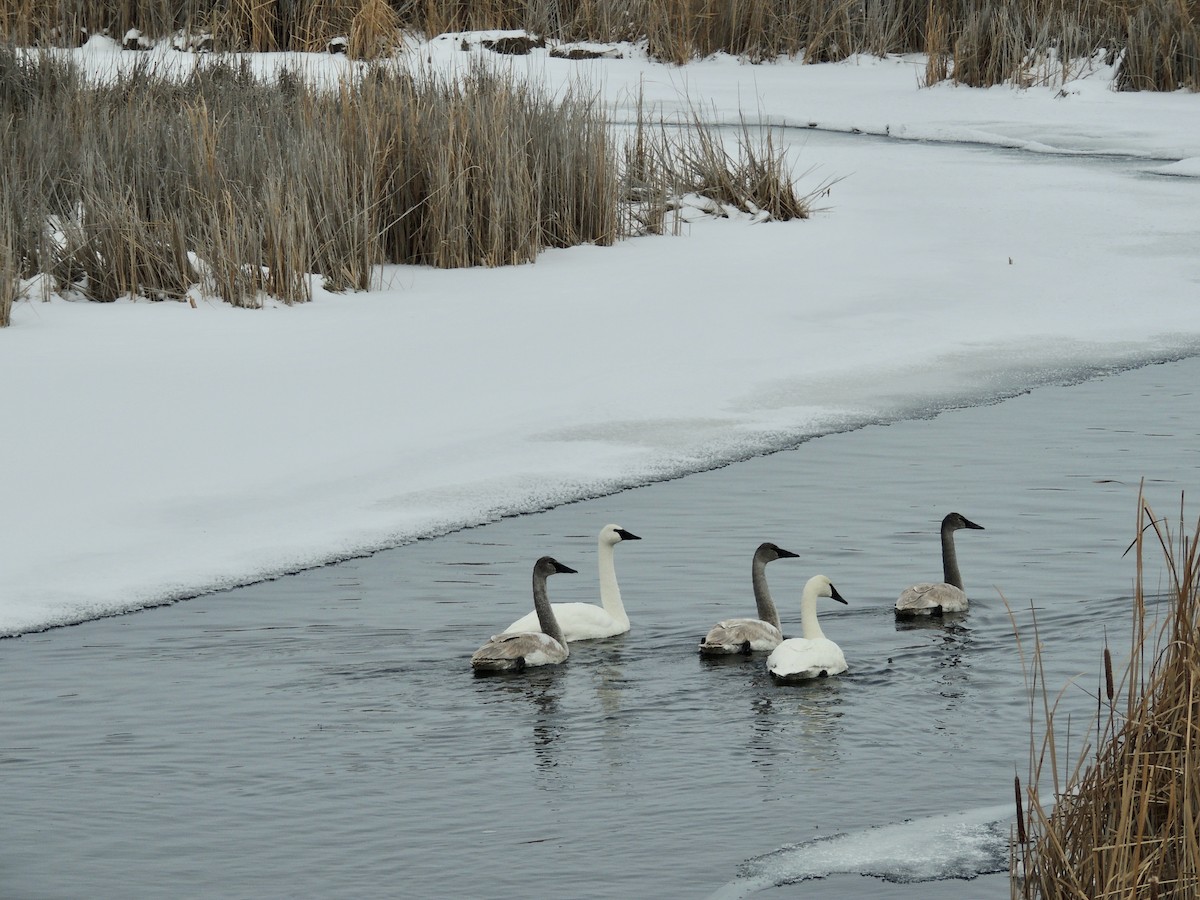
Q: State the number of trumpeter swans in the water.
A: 5